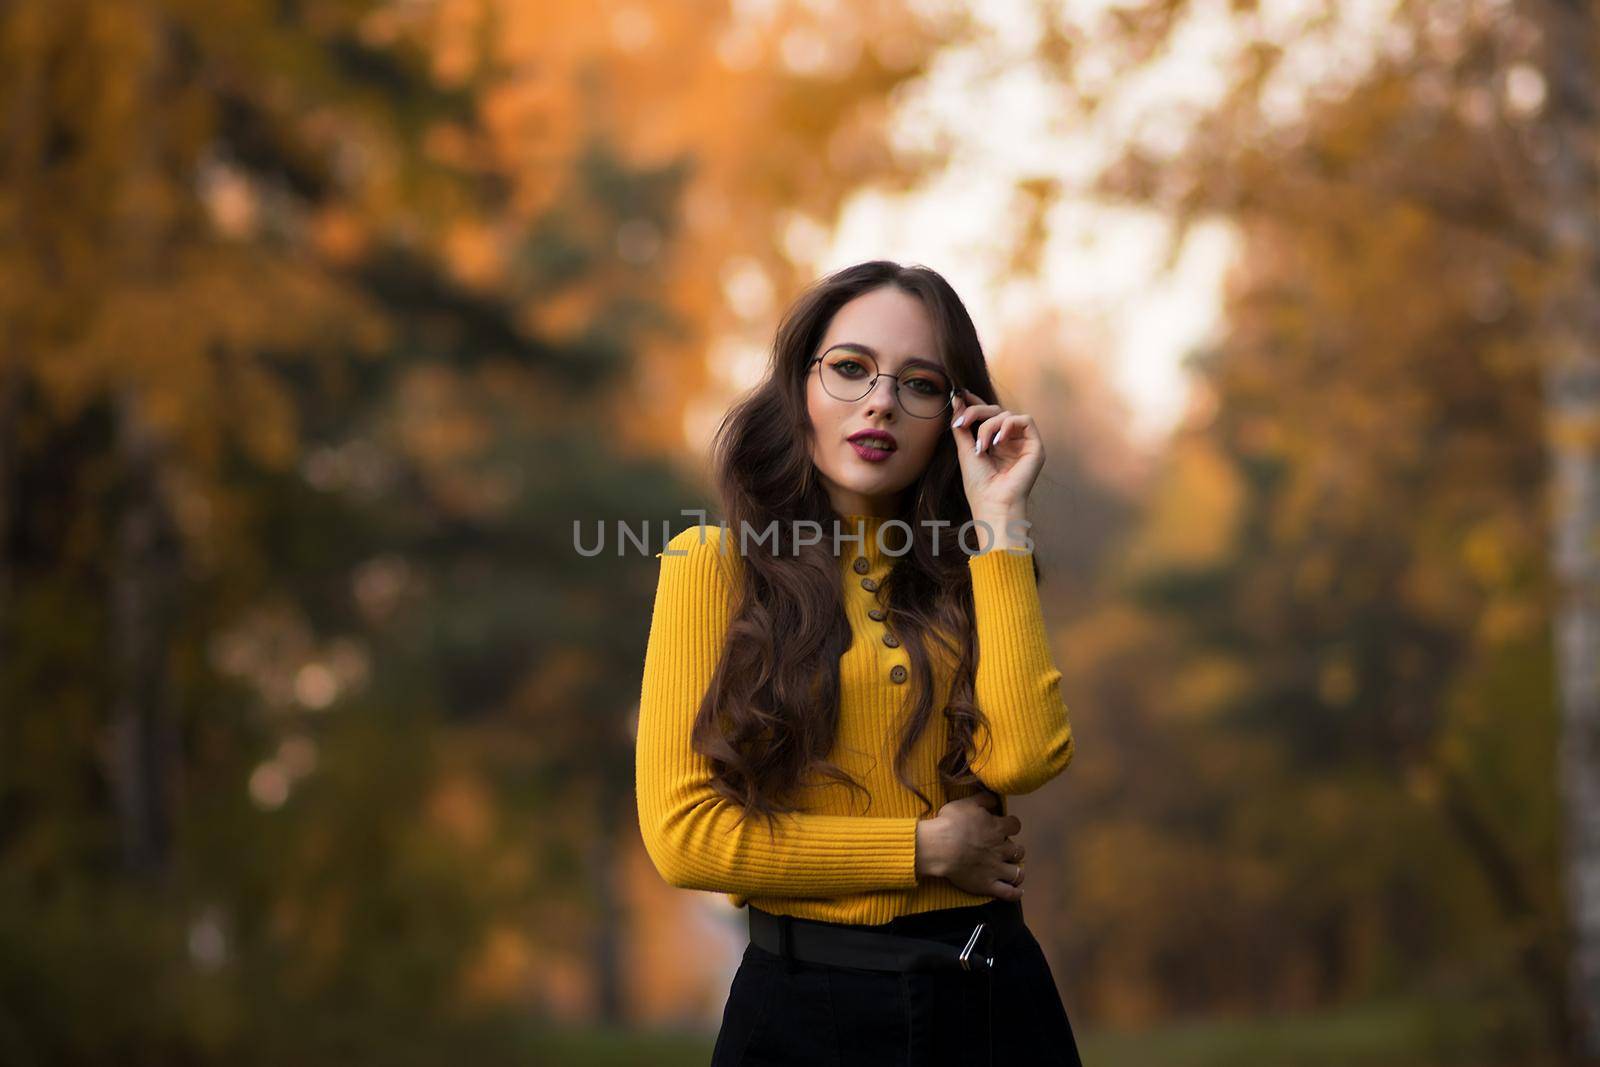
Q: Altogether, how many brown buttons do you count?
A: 5